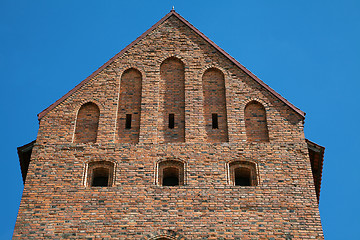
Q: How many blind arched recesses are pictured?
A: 5